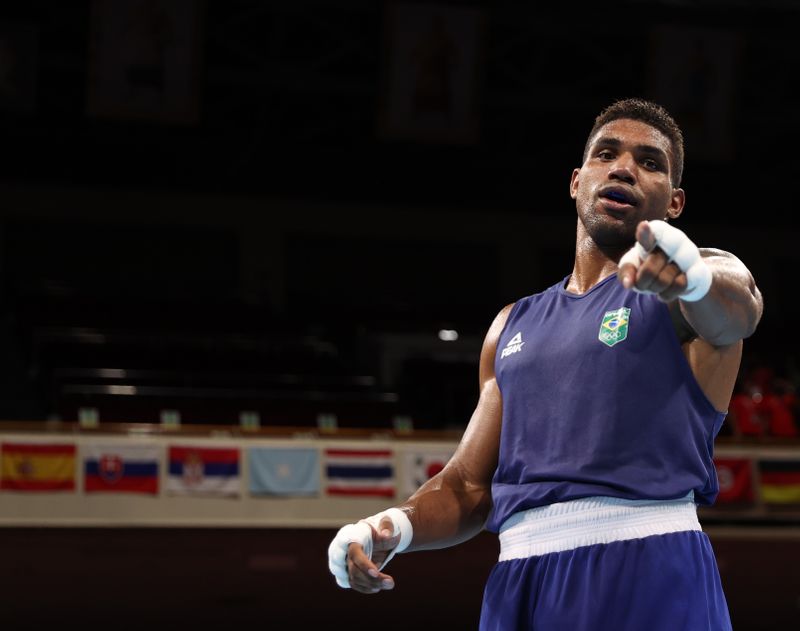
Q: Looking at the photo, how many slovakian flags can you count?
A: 1